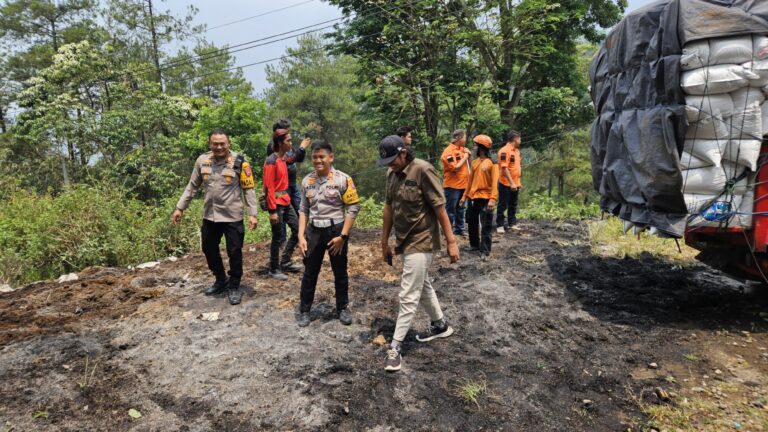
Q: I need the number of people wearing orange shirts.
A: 3